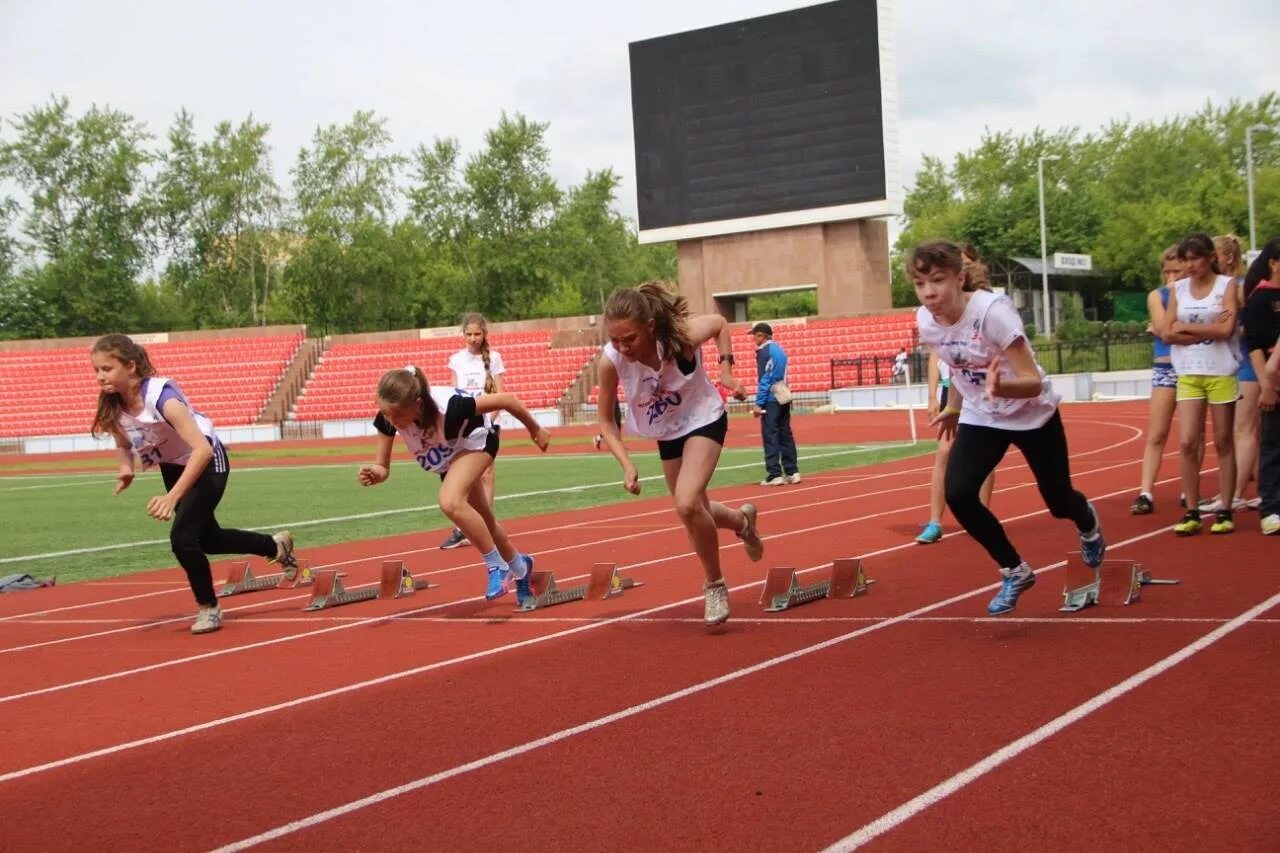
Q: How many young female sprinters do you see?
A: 4